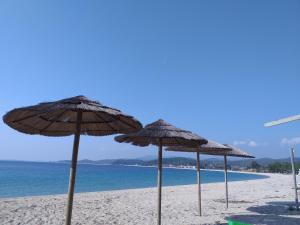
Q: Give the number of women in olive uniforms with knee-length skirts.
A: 0